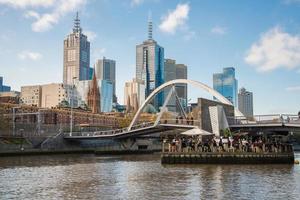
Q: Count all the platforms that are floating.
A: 1